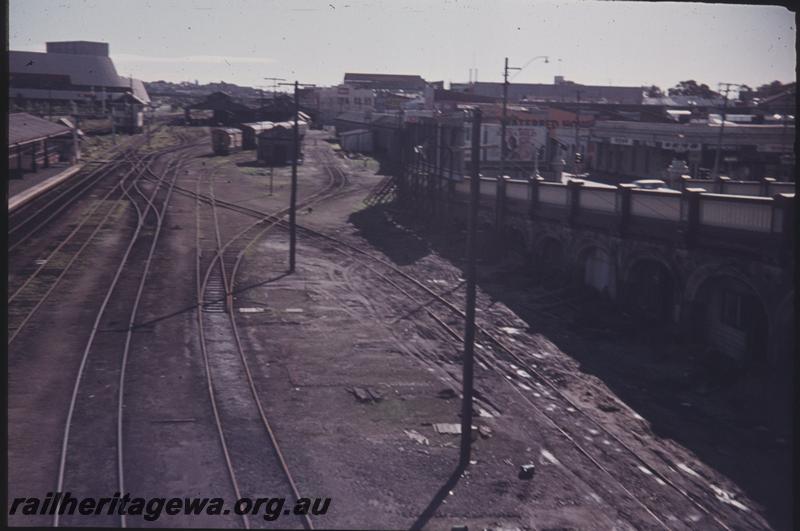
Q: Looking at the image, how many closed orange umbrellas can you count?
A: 0